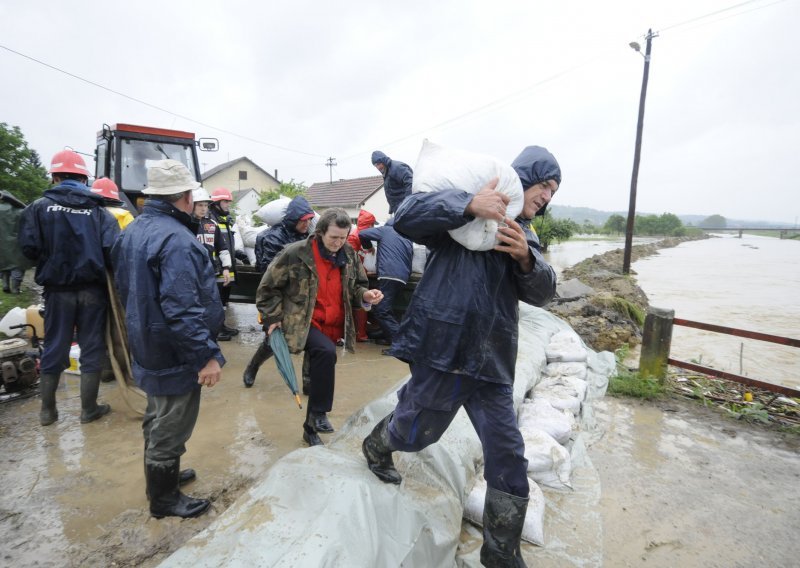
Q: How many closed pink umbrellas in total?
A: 0